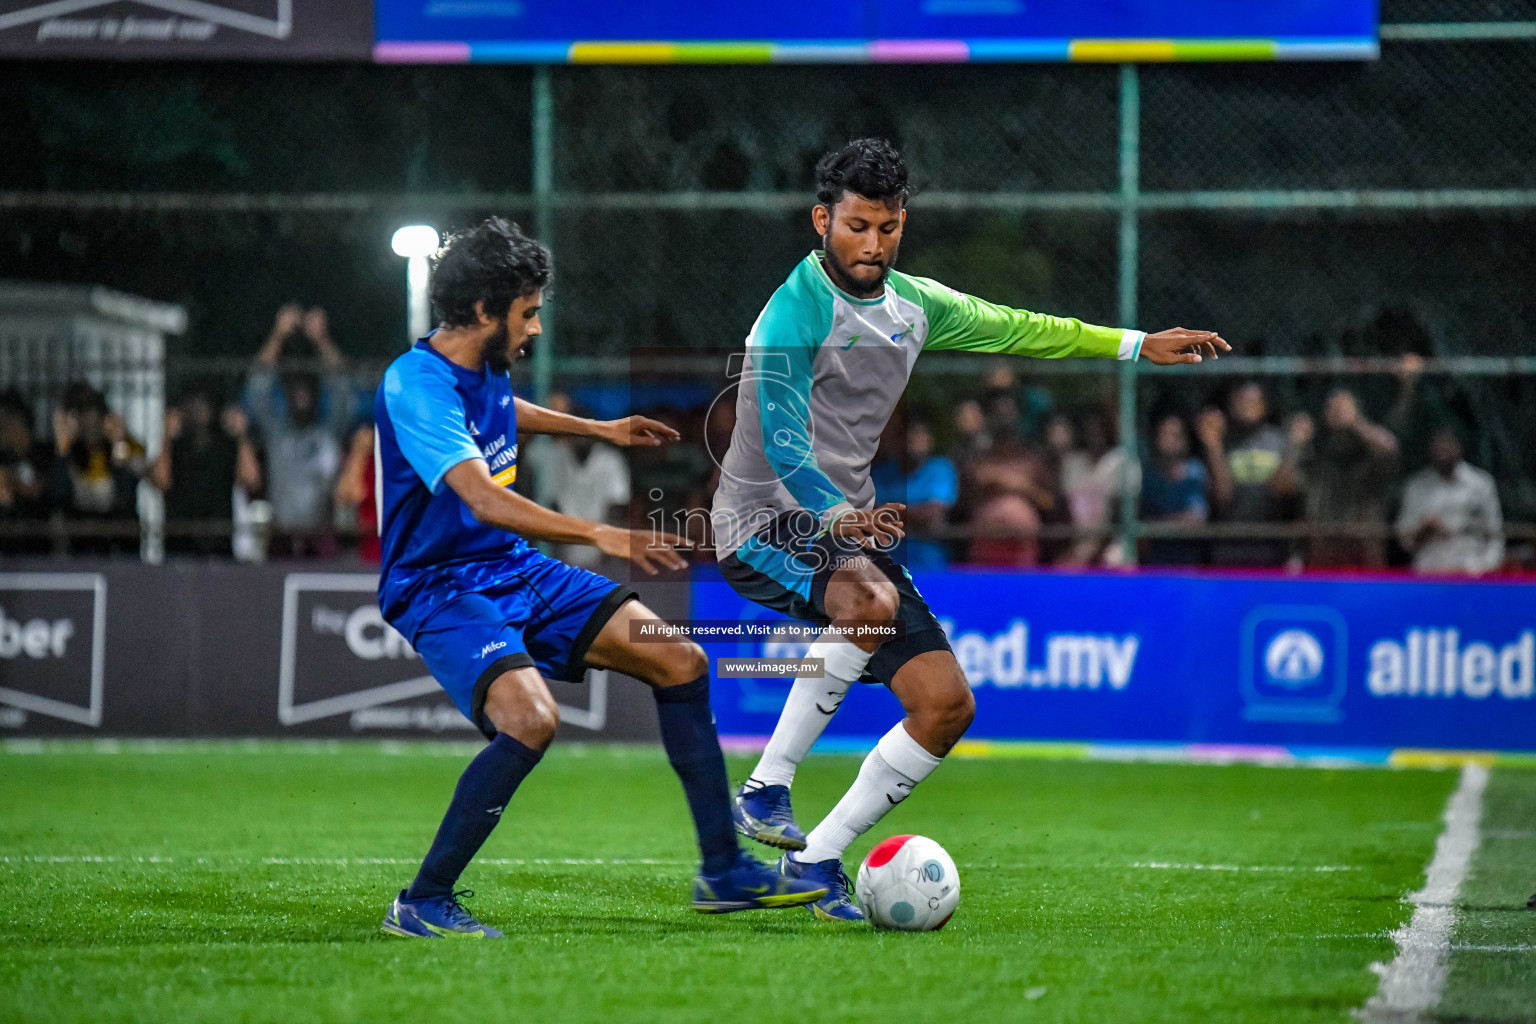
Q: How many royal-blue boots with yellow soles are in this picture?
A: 4